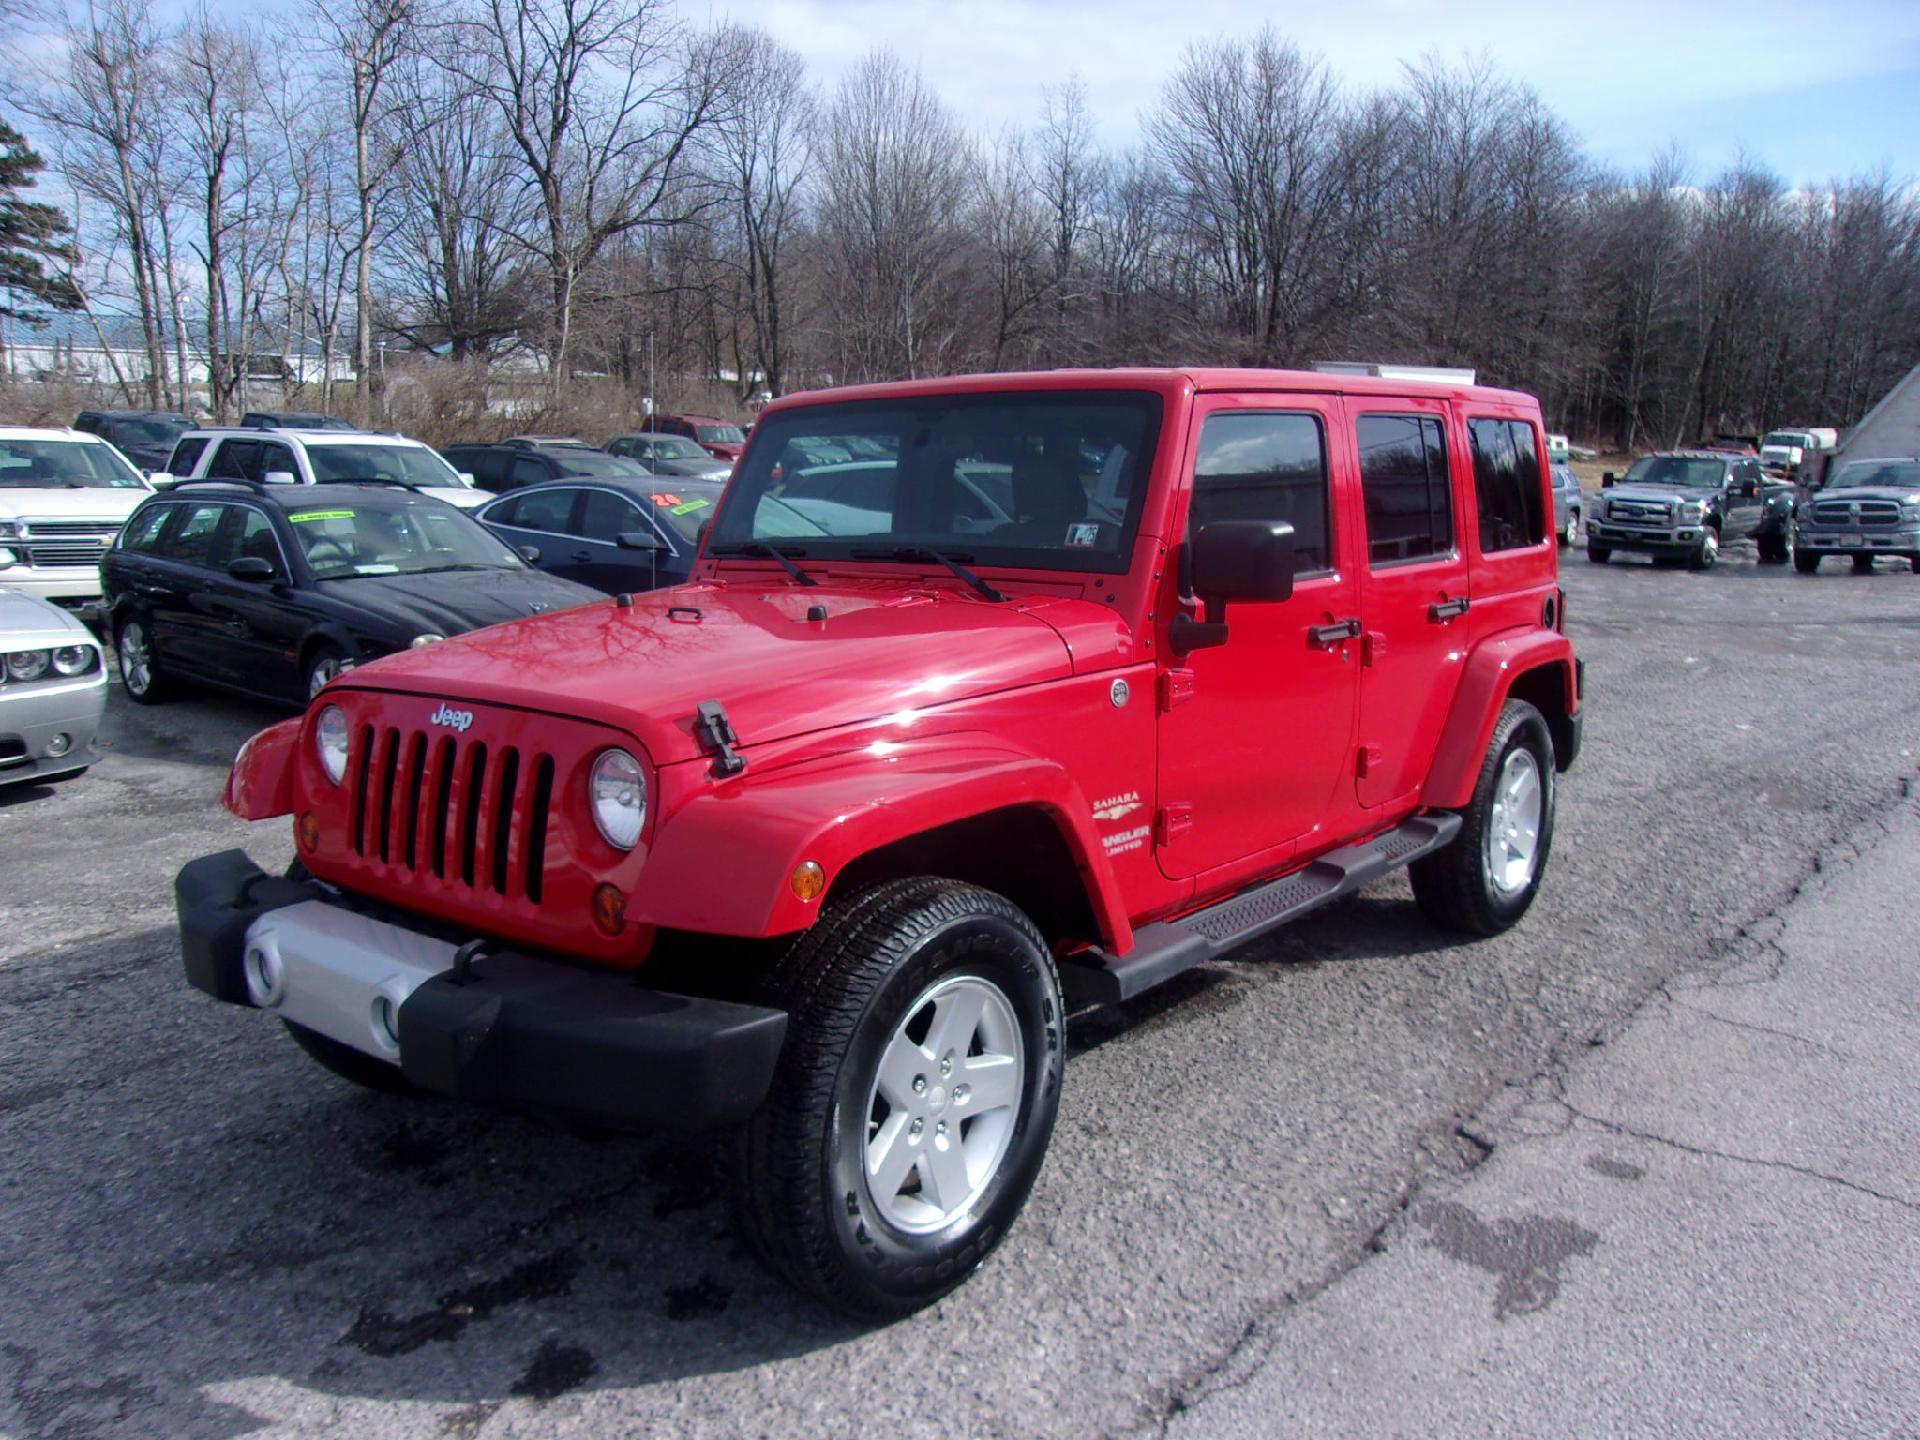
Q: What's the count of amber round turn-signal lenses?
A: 3